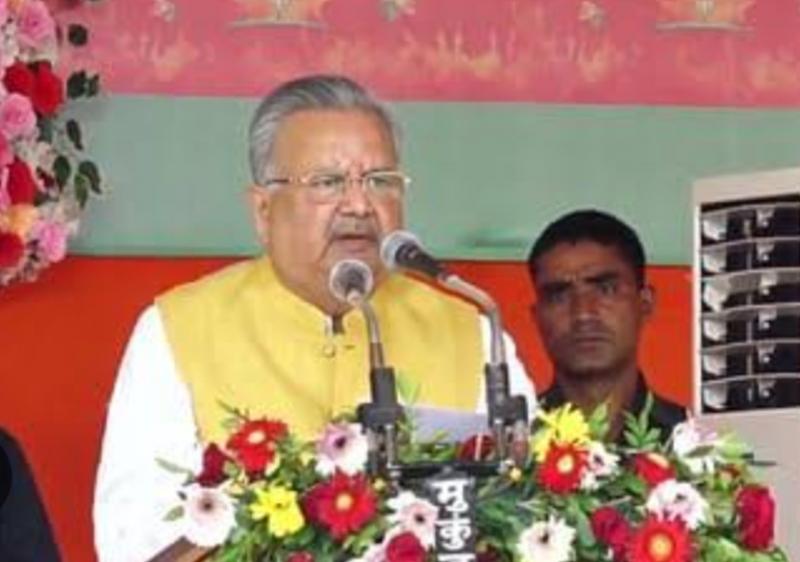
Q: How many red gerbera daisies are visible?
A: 4